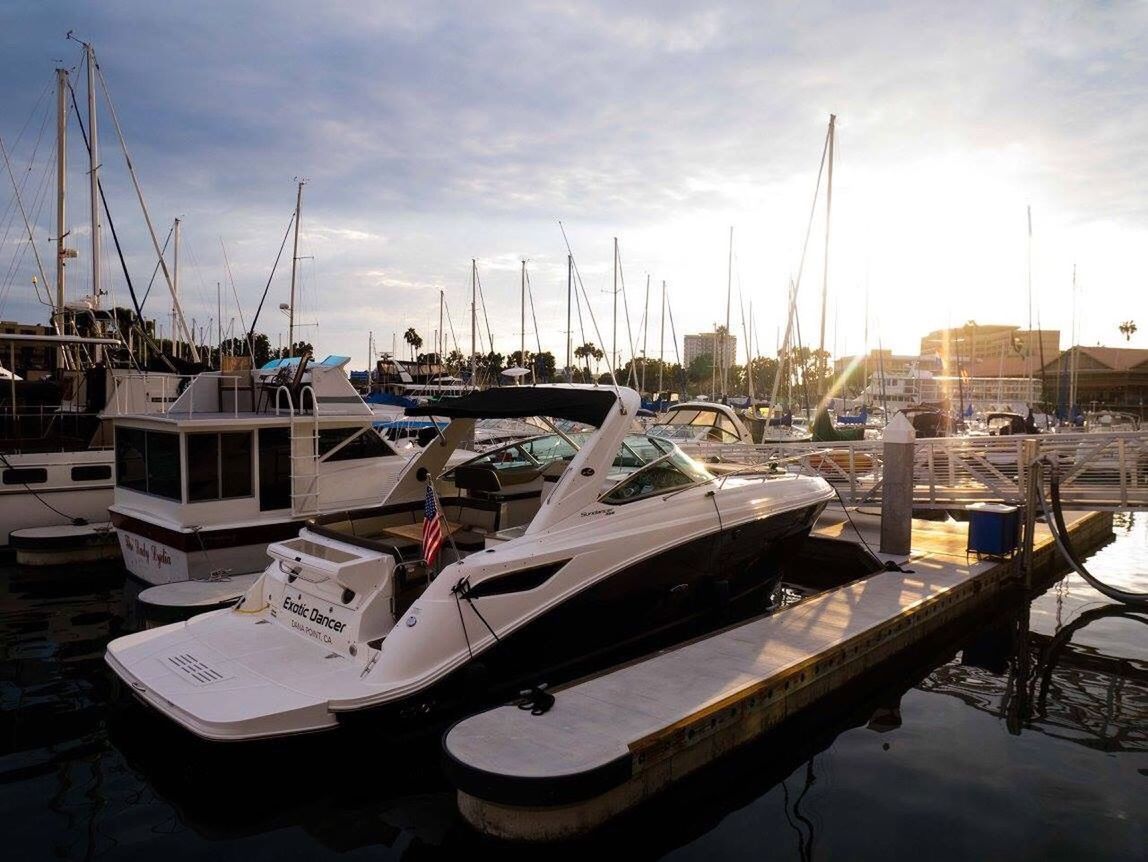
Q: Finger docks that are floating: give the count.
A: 3